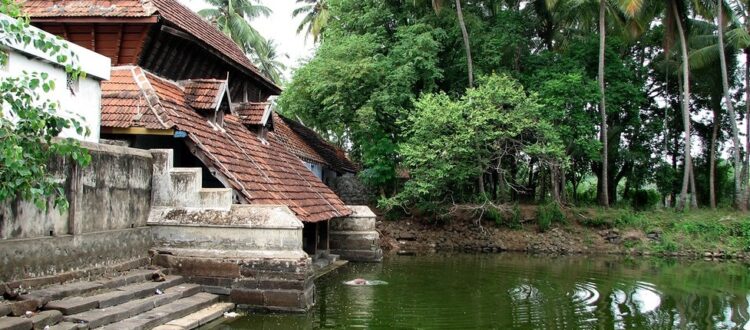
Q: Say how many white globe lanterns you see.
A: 0